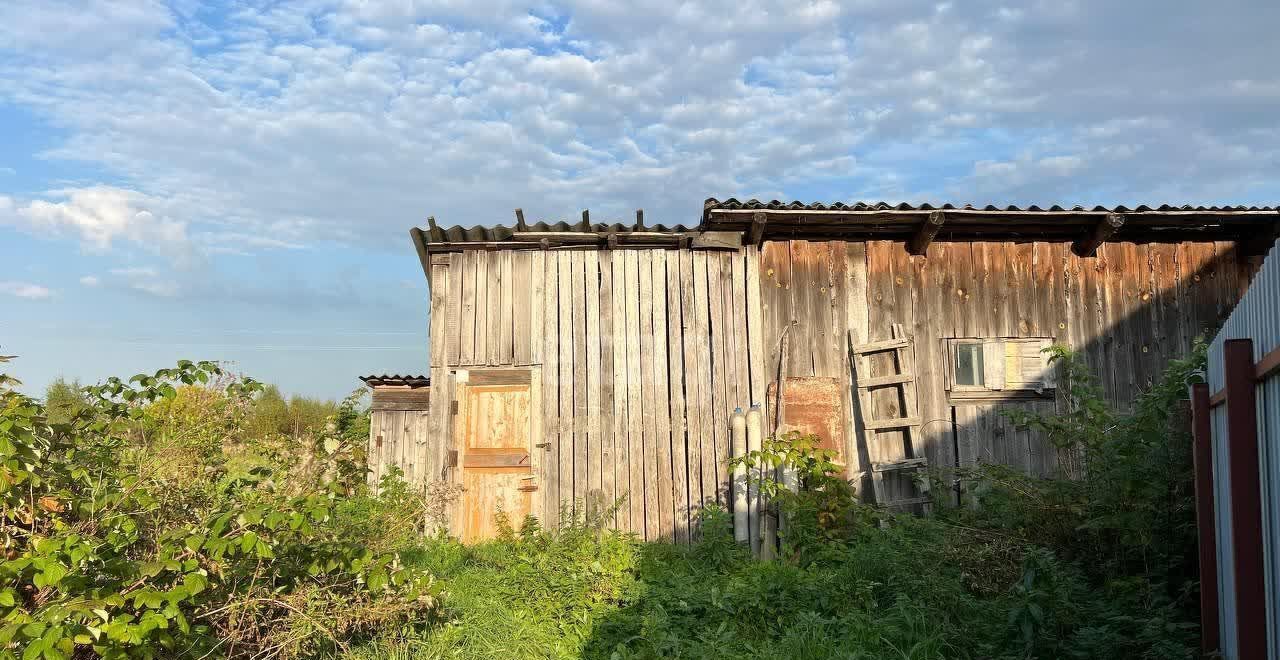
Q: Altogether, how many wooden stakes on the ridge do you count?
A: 4